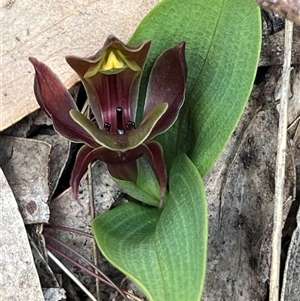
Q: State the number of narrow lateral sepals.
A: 2